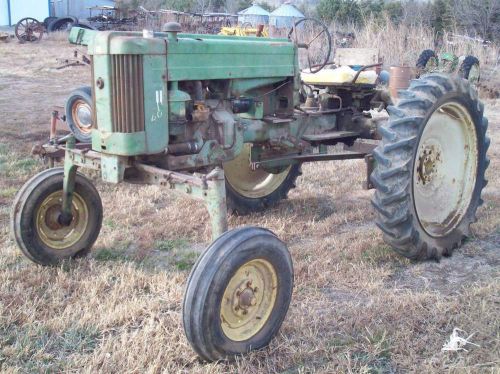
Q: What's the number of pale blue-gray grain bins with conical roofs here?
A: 2